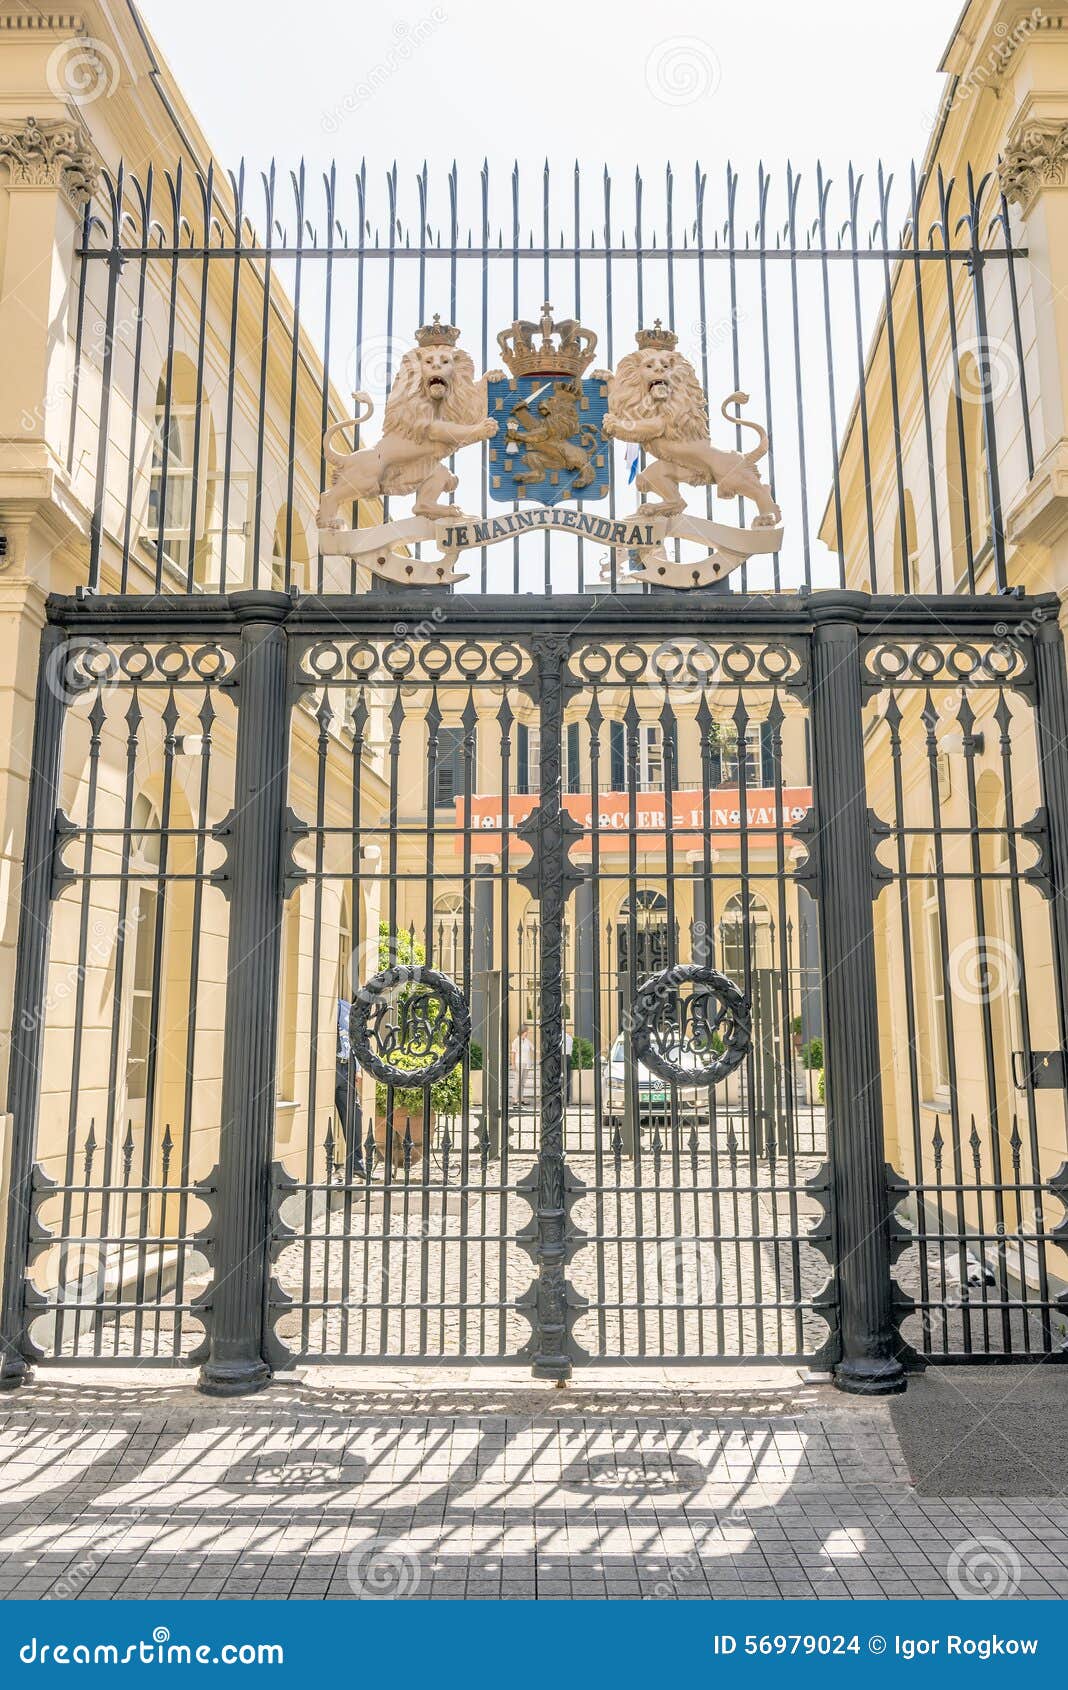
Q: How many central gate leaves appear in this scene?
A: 2